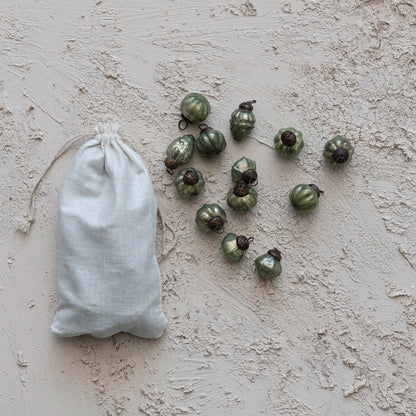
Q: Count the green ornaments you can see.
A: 13